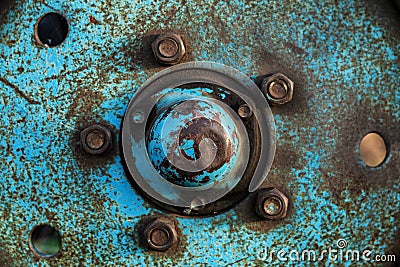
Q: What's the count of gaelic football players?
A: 0